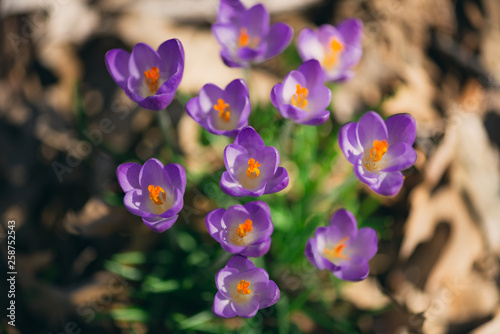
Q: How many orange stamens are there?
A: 11